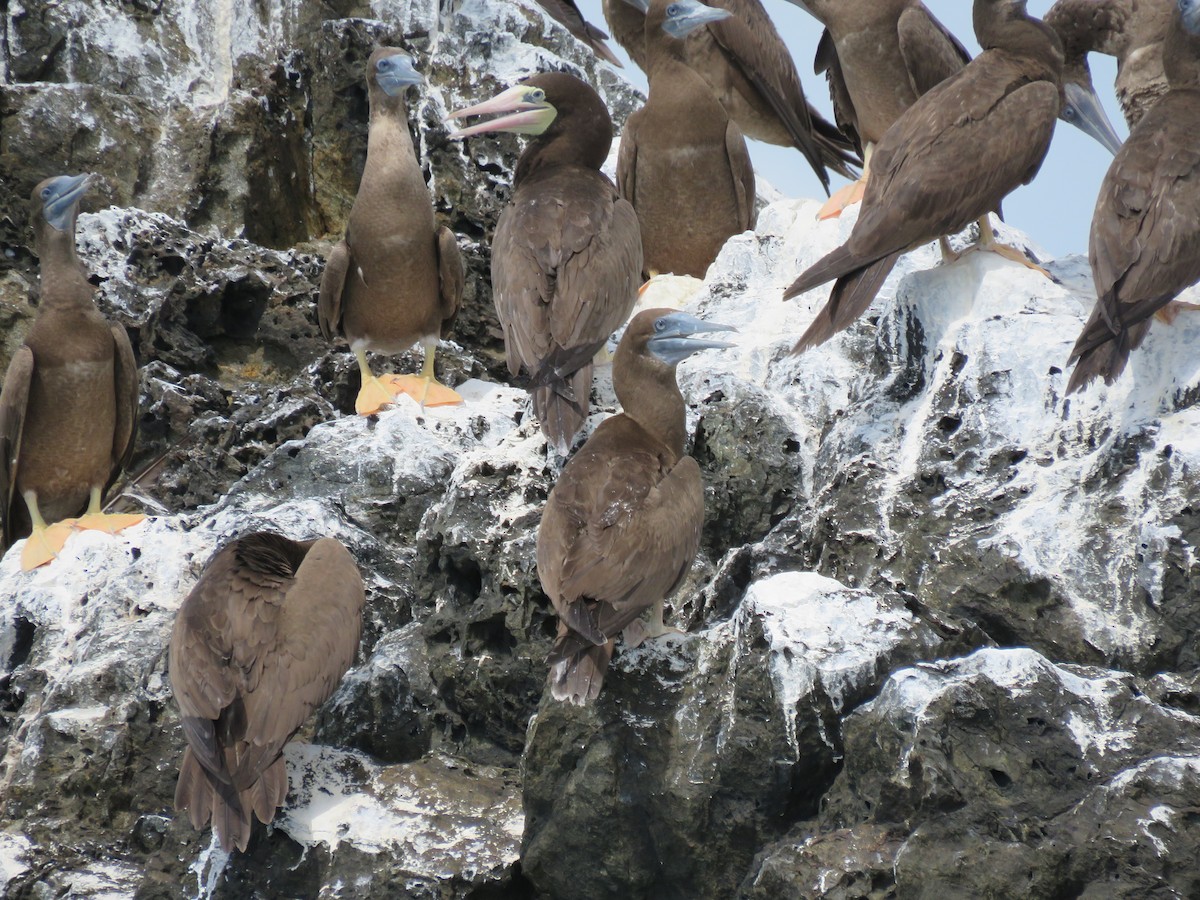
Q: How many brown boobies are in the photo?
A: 12